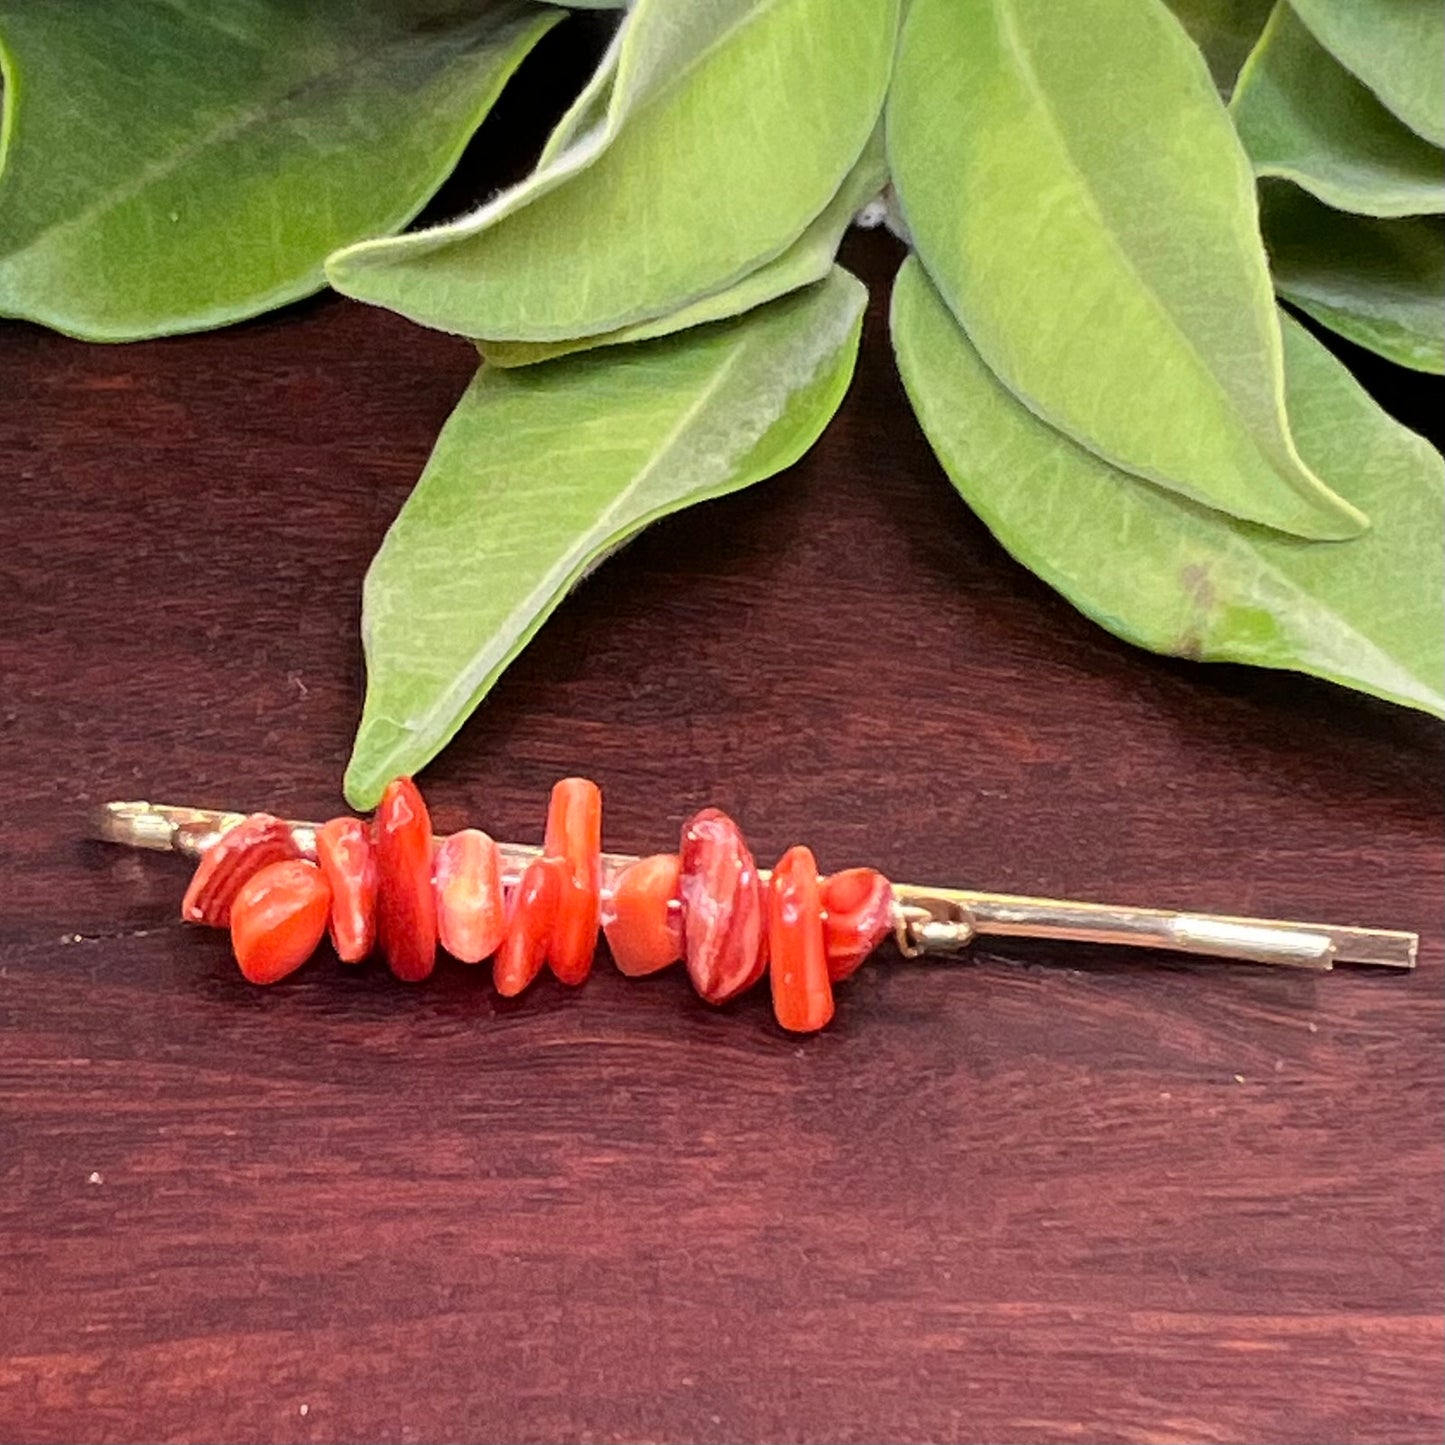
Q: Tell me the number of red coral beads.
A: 11